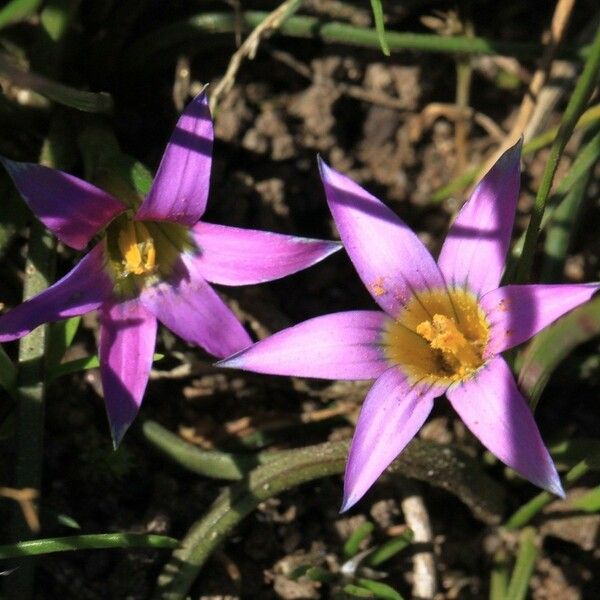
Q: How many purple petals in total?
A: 12